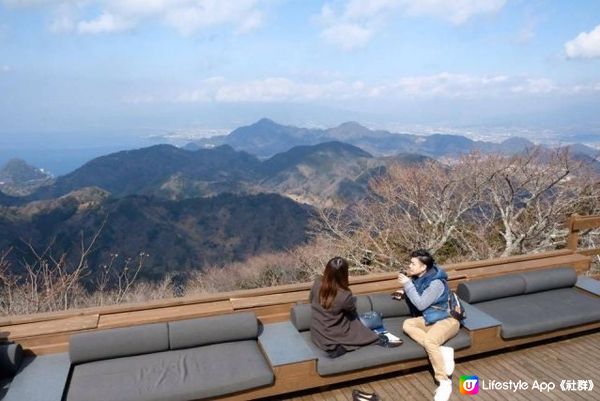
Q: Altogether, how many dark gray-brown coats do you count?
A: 1